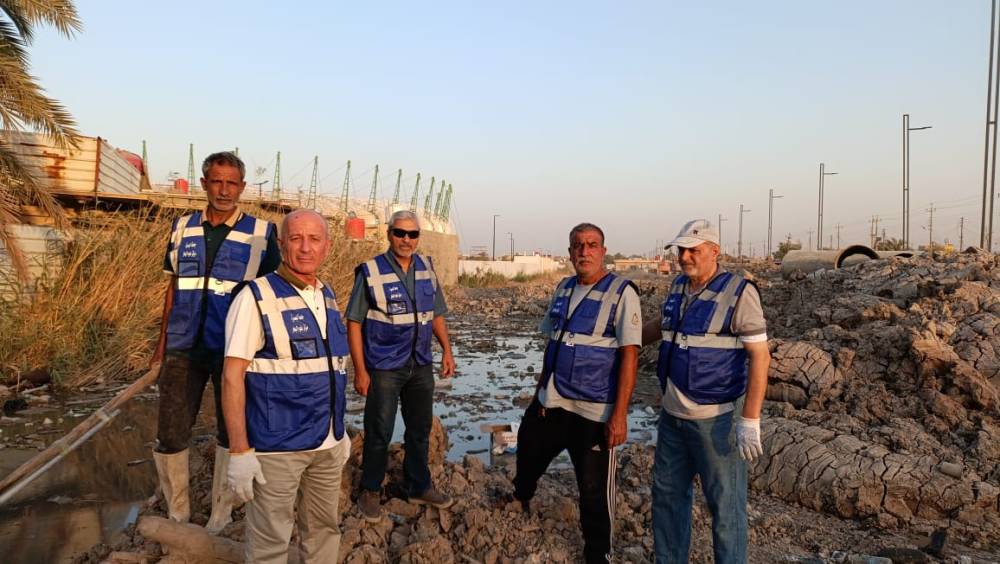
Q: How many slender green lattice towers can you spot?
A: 12